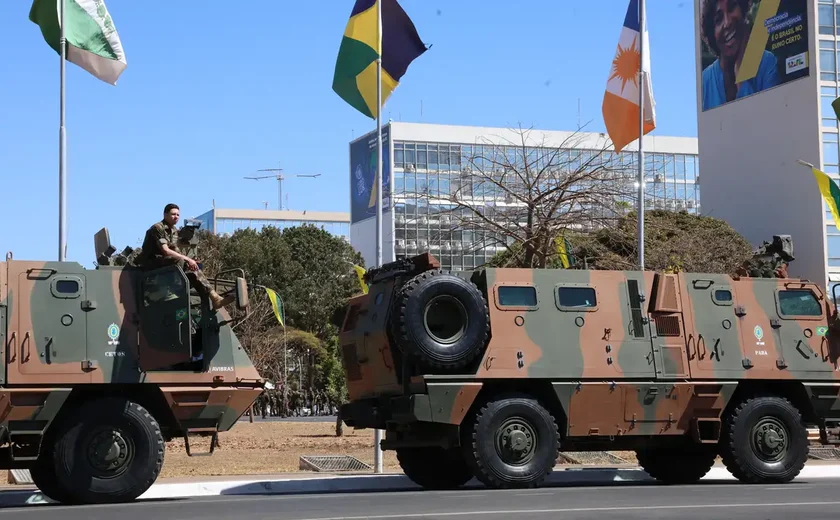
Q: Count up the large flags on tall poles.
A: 3